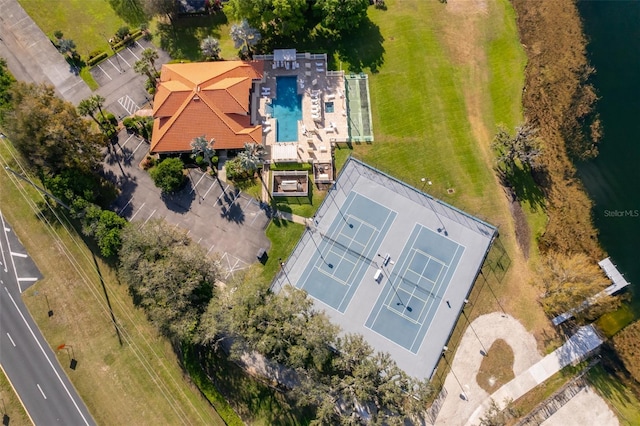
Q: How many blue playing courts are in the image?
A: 2